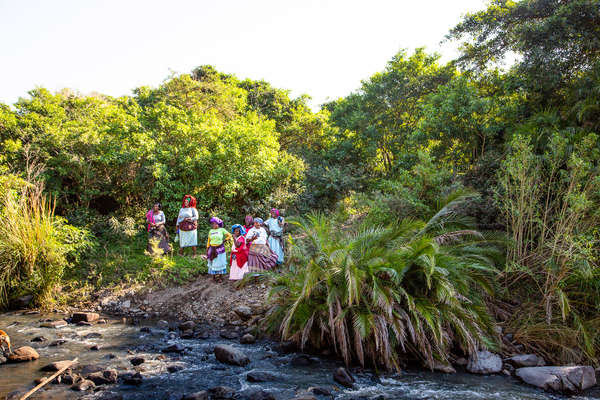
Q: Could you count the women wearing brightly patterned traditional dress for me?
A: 7